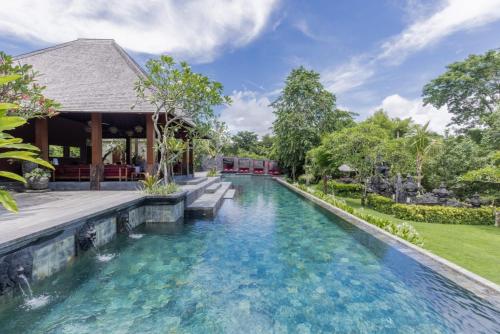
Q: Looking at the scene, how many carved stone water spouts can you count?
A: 3